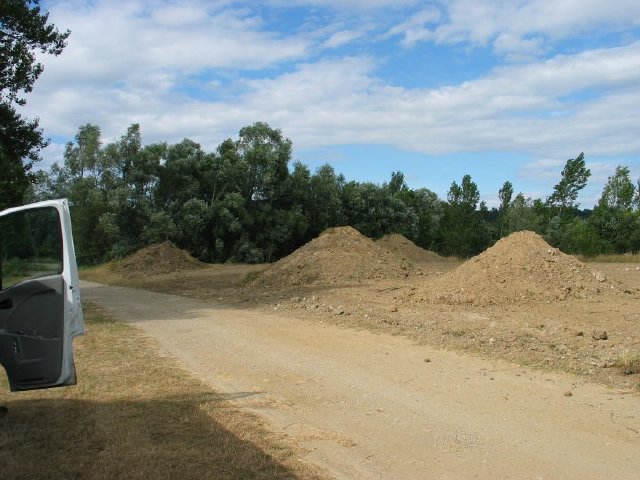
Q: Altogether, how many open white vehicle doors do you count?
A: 1